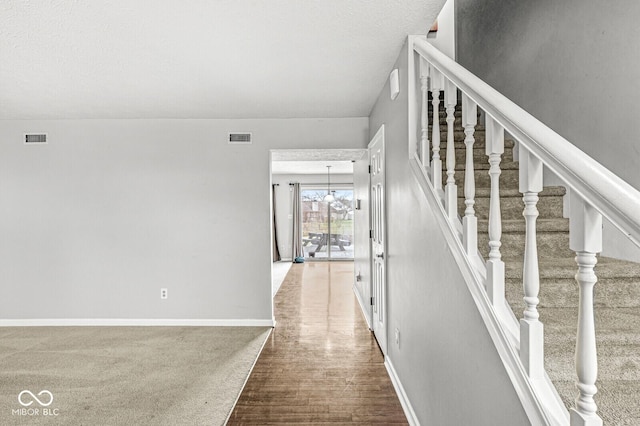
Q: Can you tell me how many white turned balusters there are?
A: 7